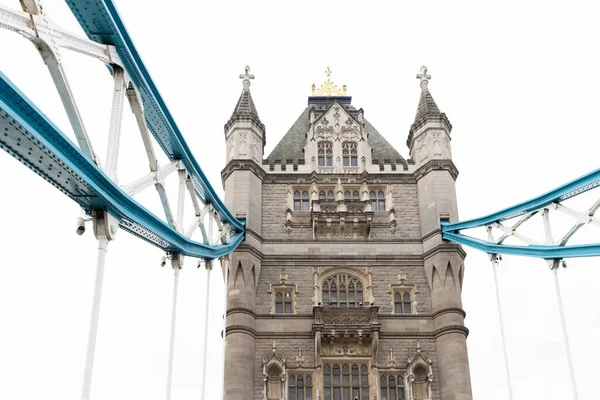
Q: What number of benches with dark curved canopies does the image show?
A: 0